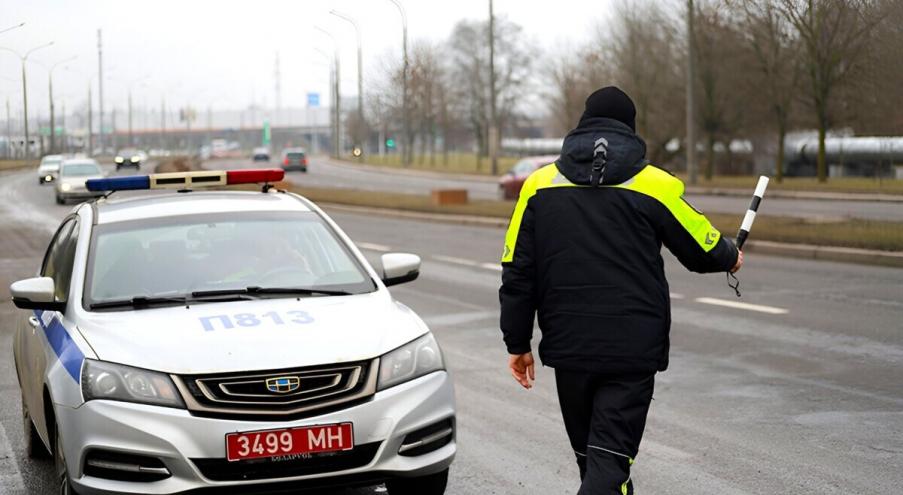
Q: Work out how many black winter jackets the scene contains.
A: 1